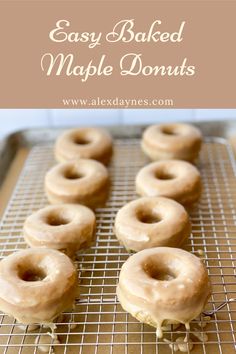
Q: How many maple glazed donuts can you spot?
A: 8